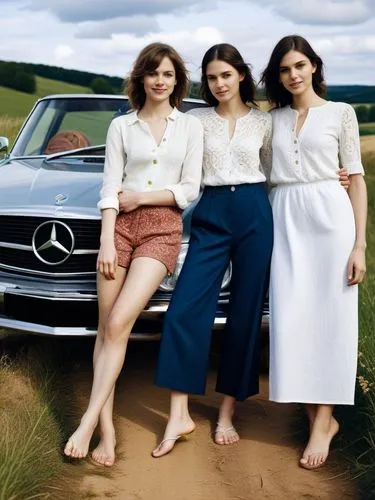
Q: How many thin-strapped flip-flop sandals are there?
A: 2